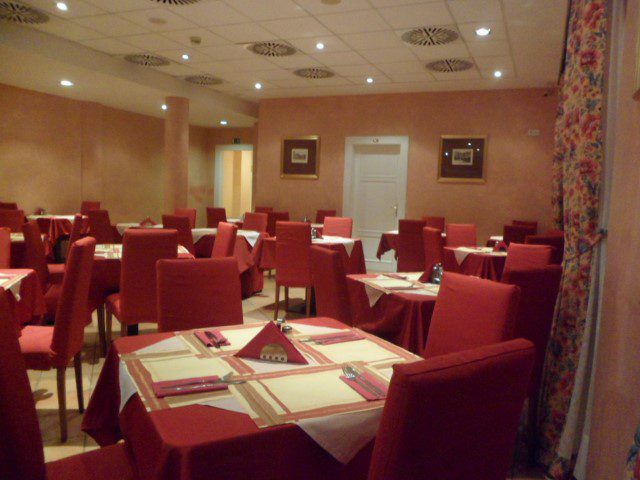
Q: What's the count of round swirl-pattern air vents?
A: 8